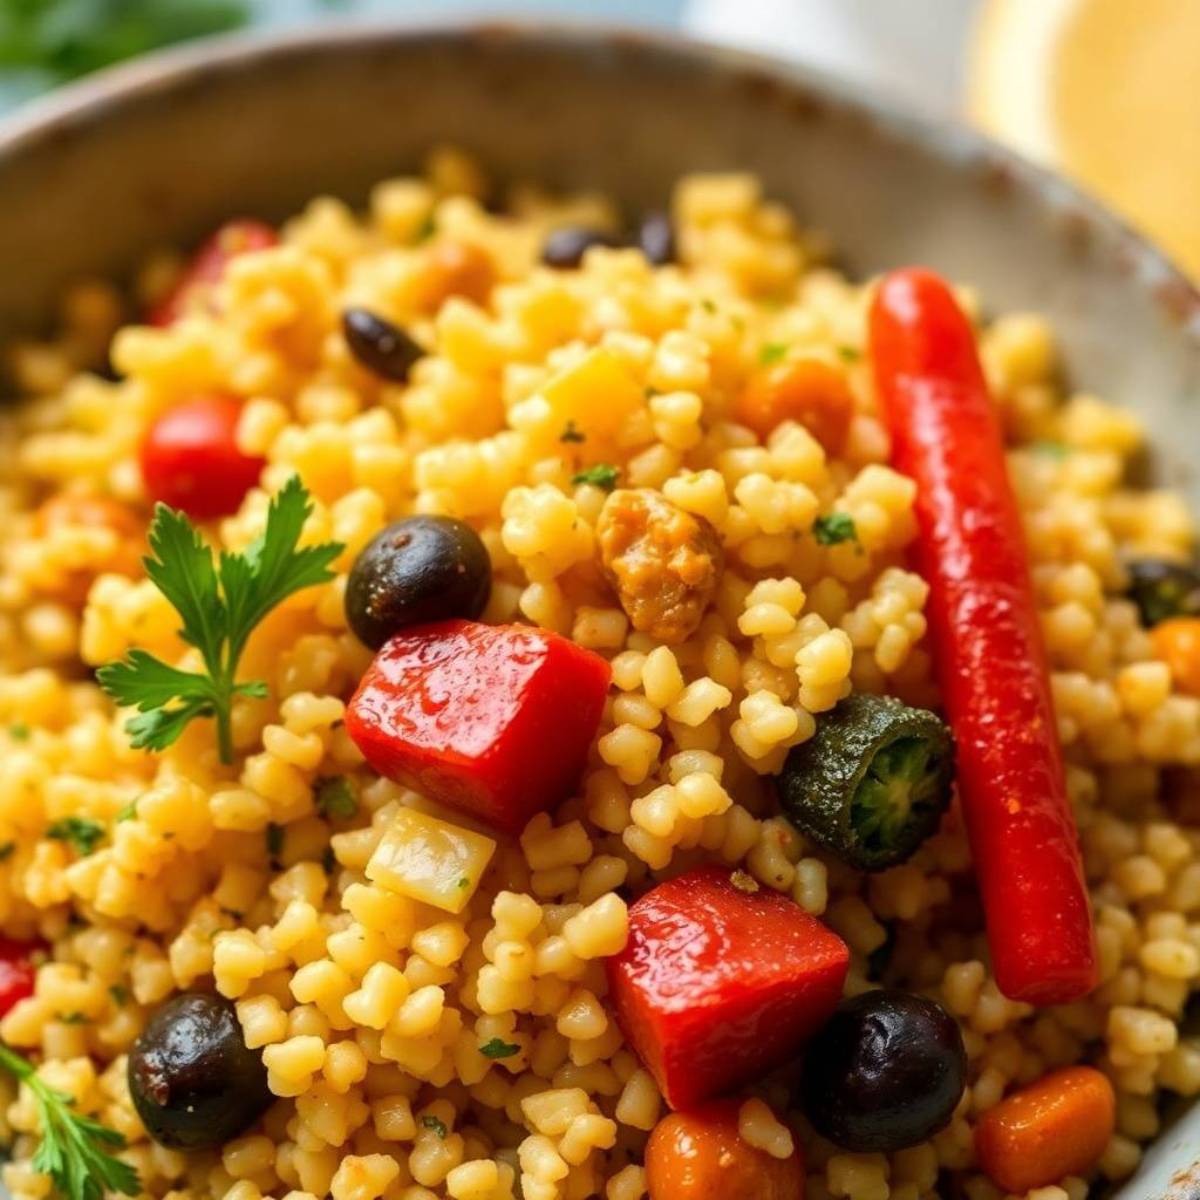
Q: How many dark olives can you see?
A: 6